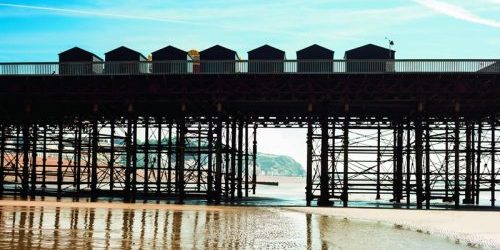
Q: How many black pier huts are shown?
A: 7